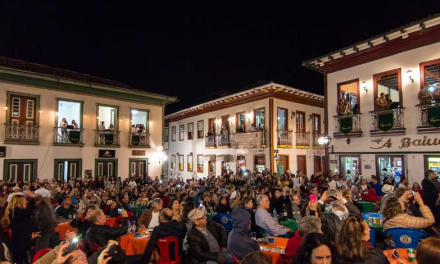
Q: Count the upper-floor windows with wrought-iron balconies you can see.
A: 14